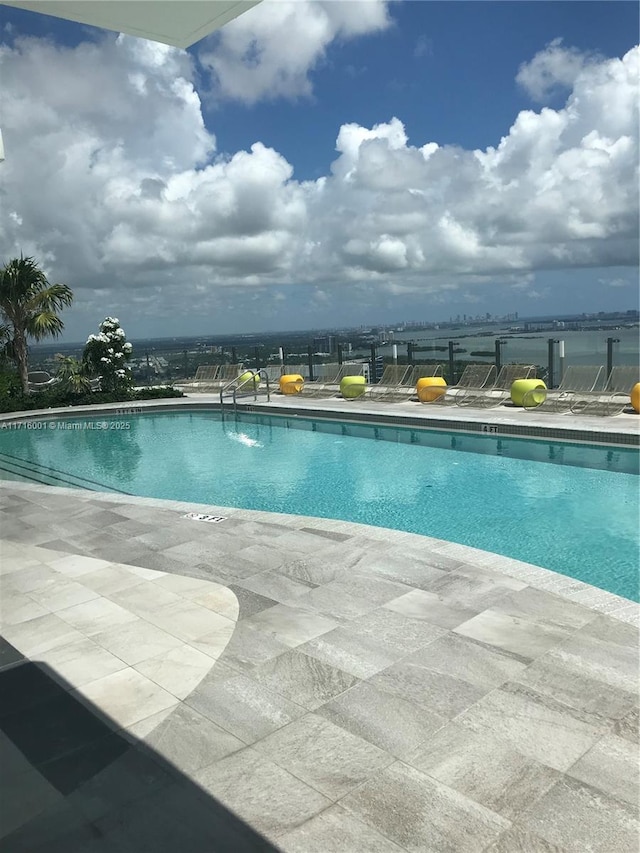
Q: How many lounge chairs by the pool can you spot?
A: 12